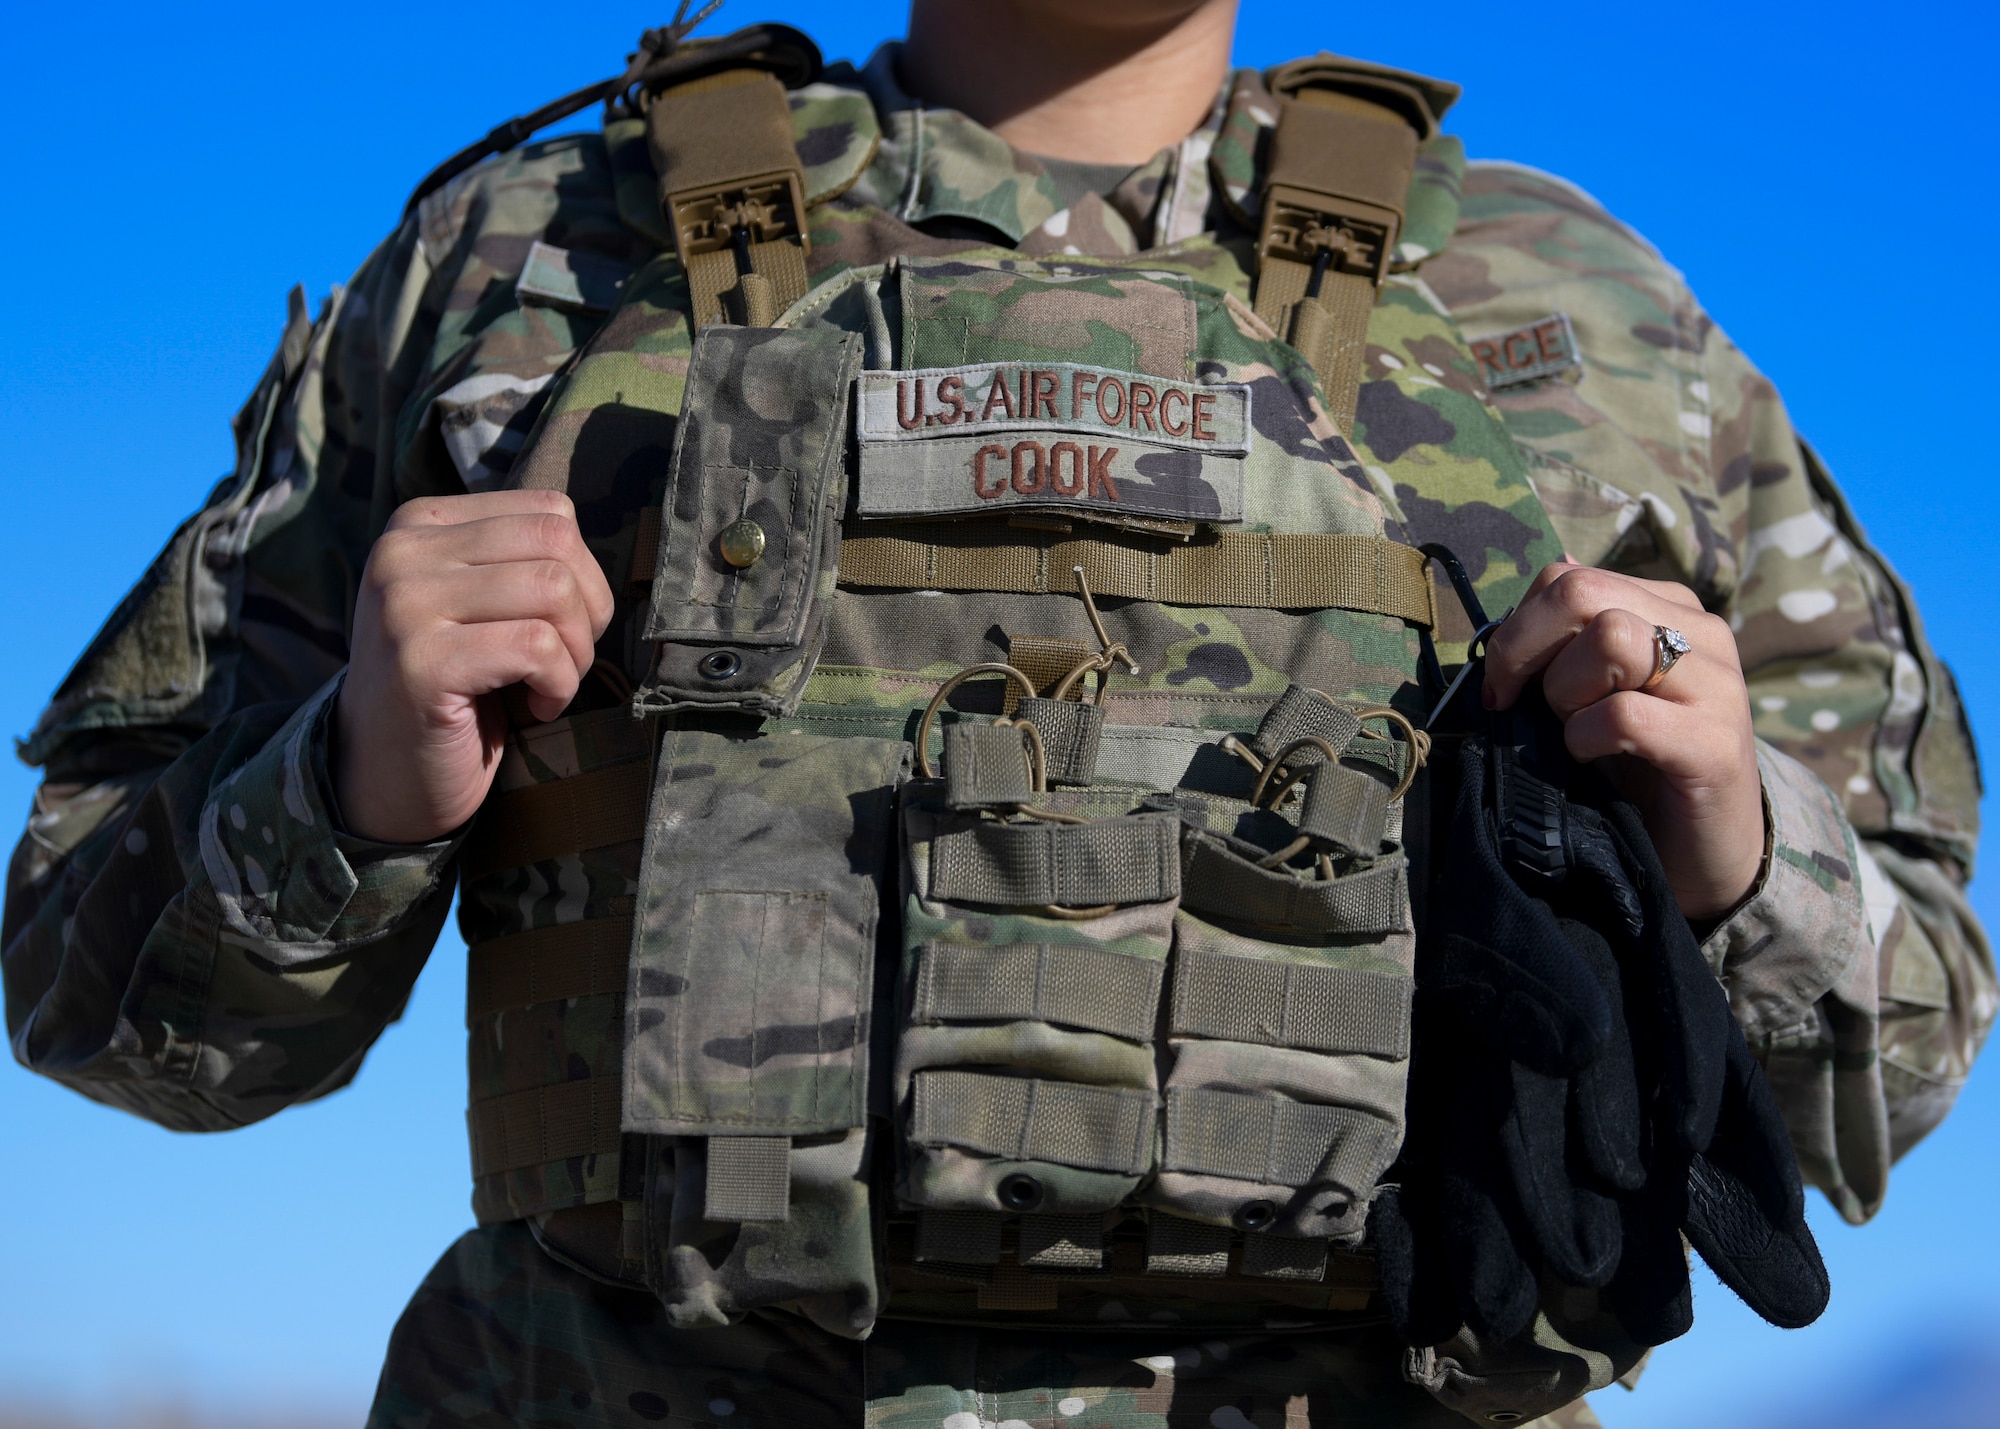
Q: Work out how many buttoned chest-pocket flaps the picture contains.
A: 1